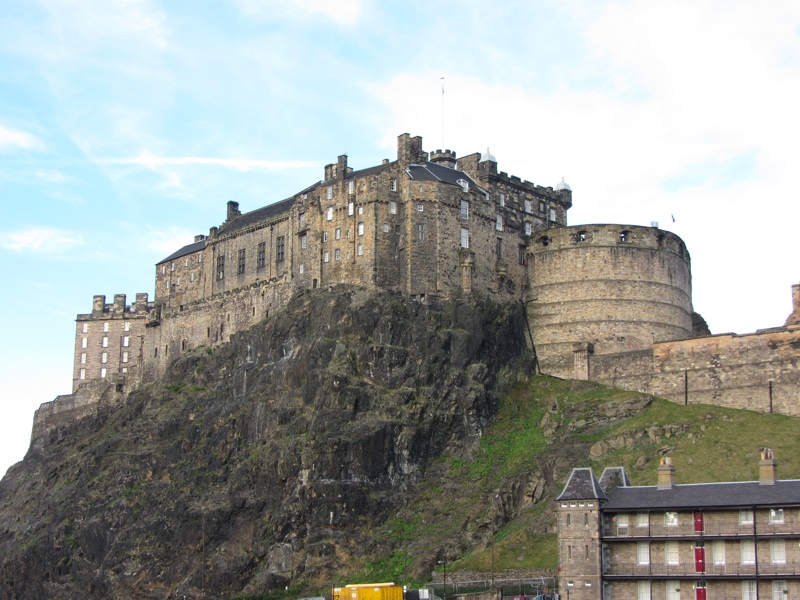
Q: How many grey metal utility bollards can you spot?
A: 0